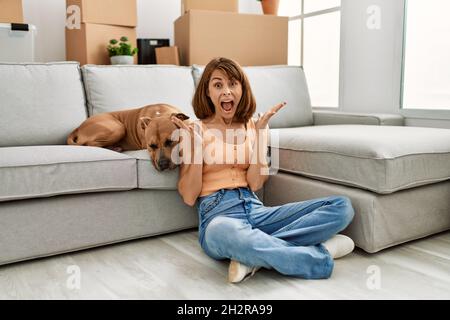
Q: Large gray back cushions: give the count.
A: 3